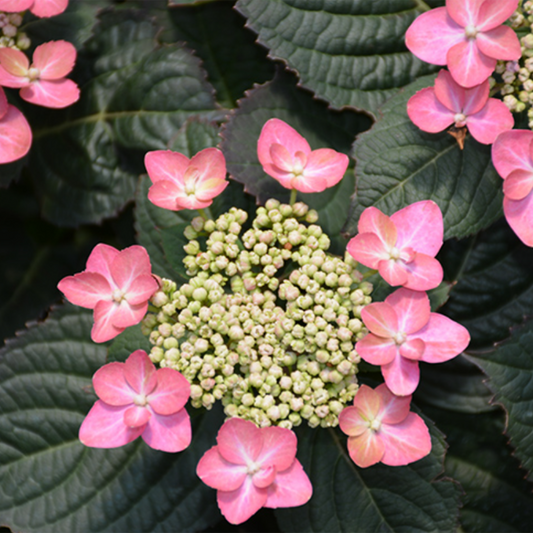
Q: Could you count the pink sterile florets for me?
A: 14